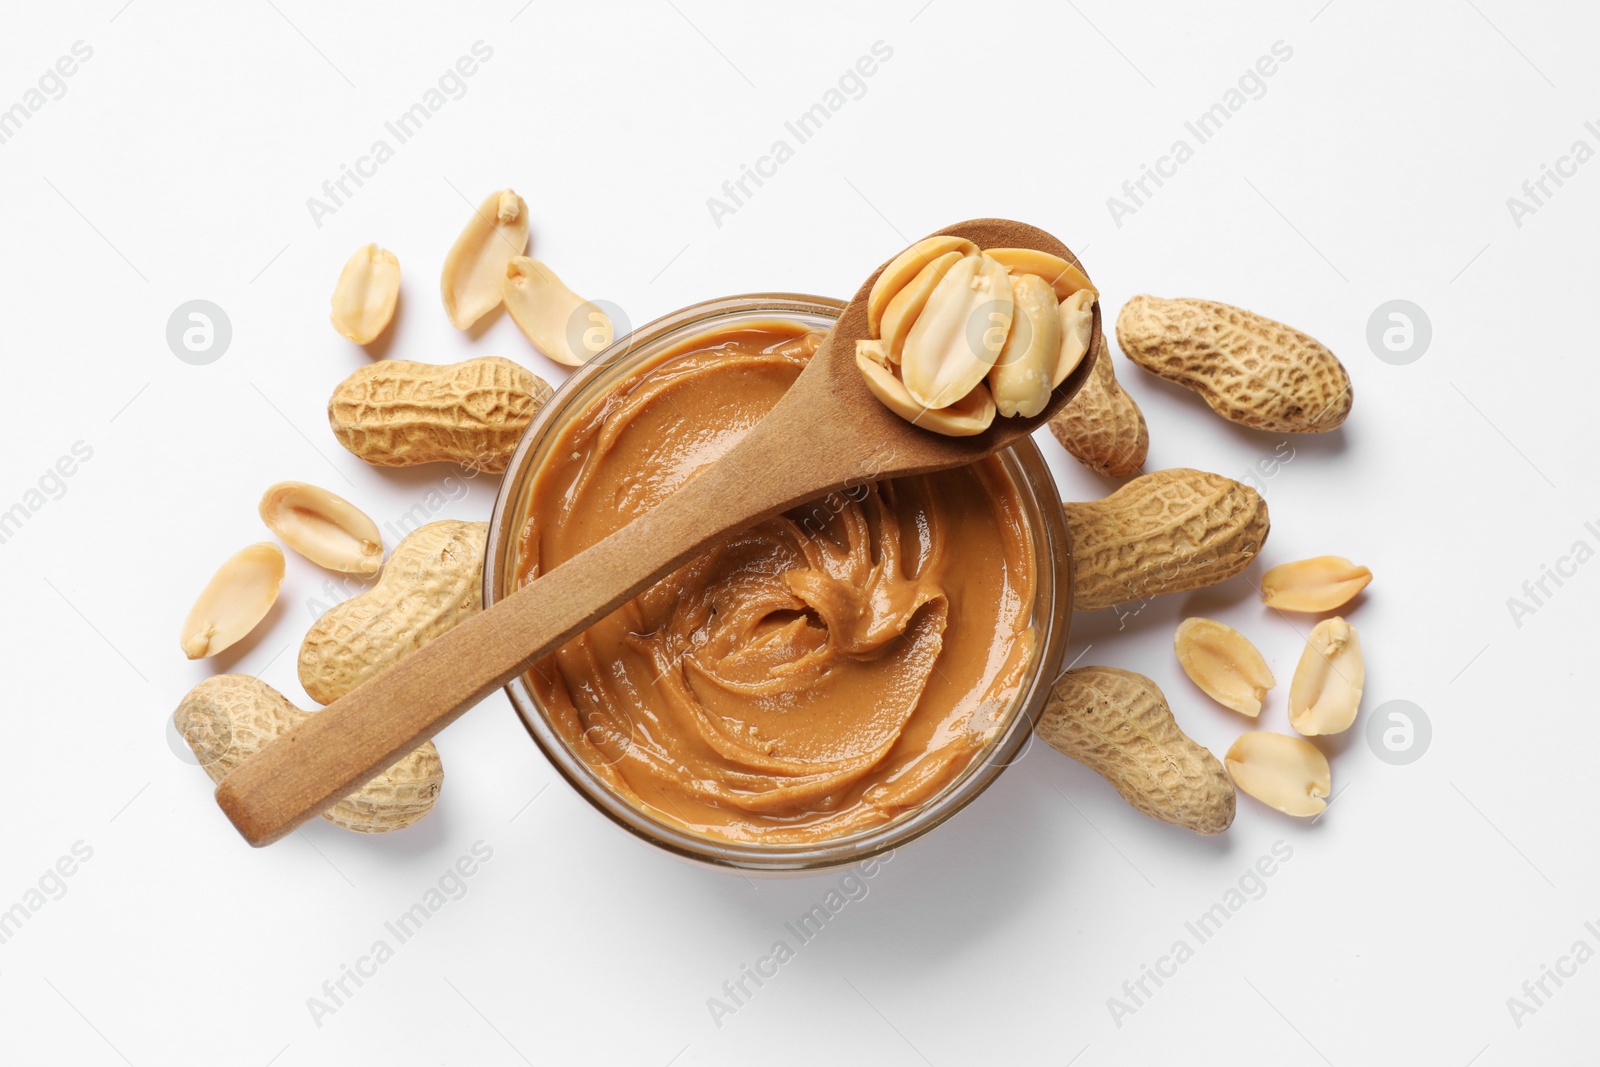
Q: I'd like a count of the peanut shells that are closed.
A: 7